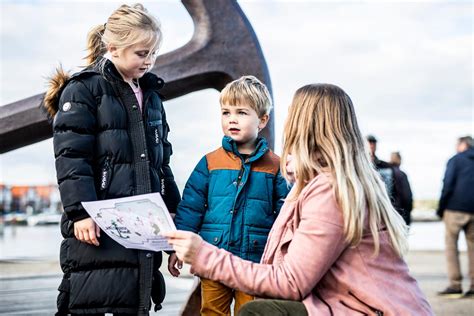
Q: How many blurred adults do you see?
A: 3